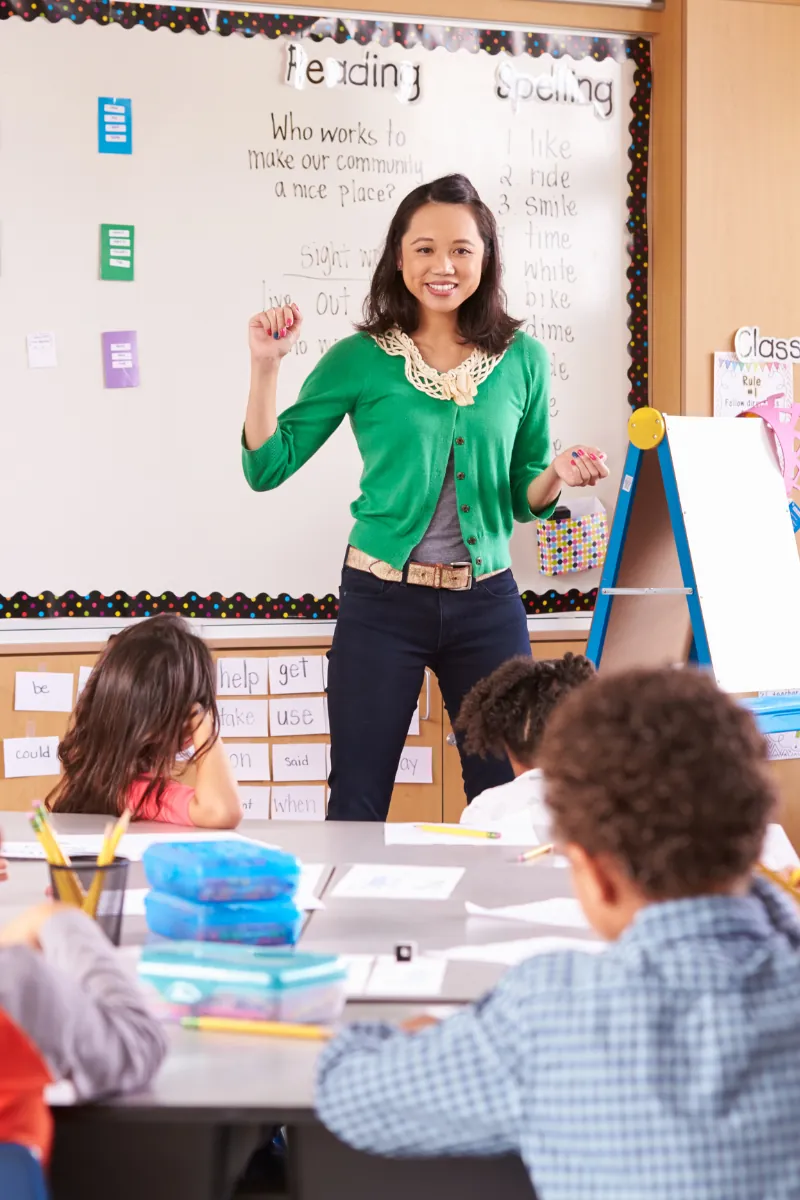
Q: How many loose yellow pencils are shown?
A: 3